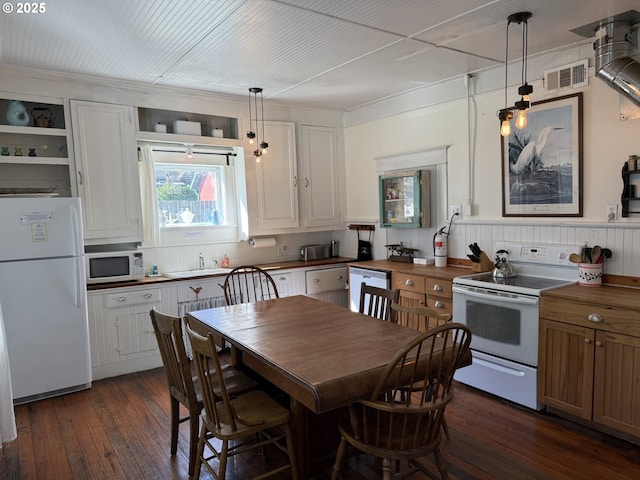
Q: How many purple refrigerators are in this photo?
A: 0